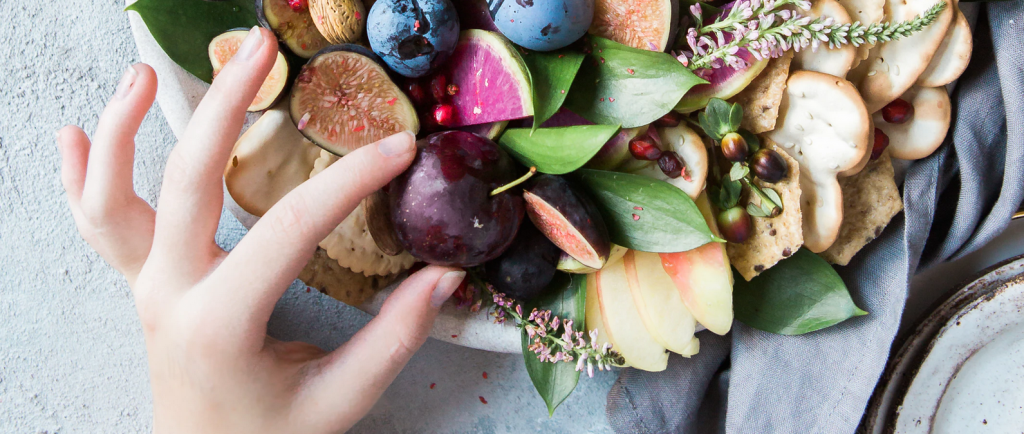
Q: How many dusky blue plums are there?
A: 2